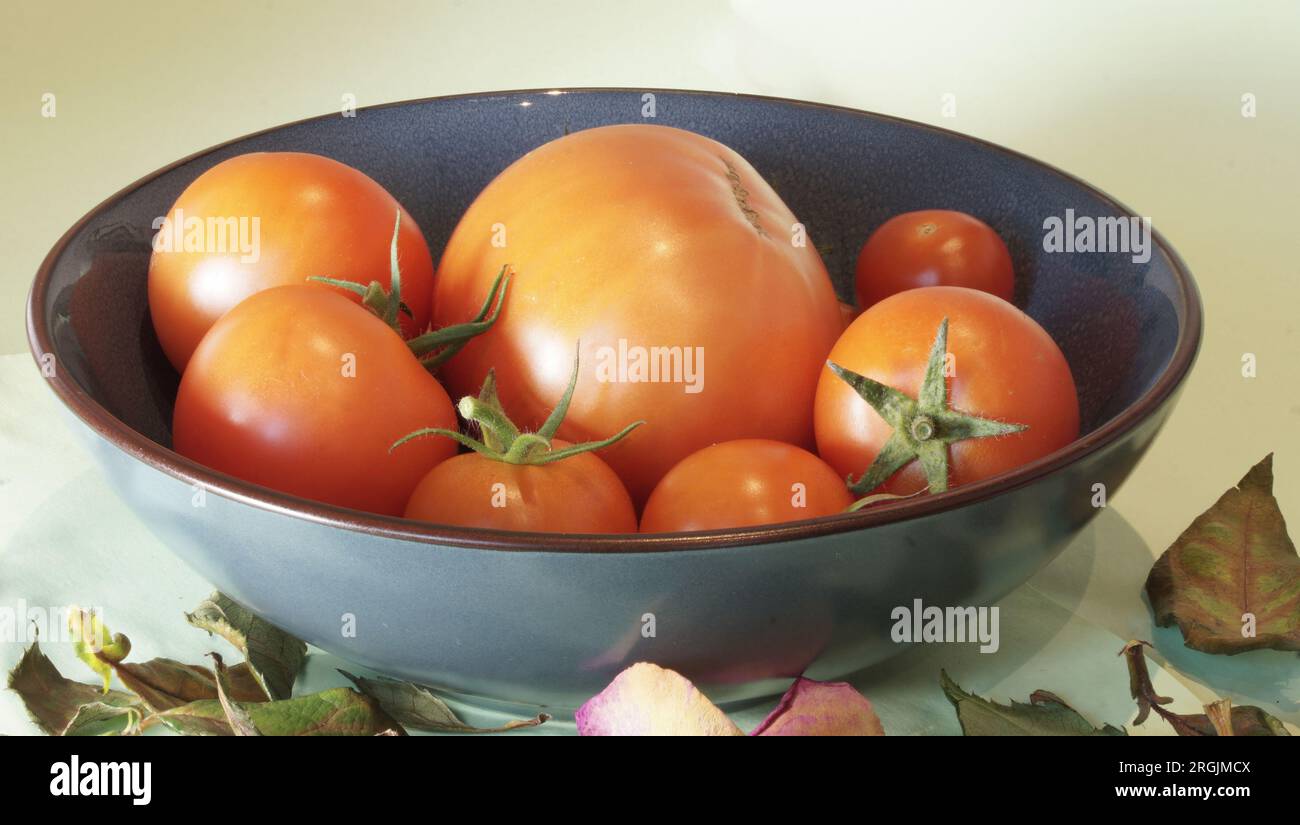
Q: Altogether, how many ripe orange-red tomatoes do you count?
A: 7